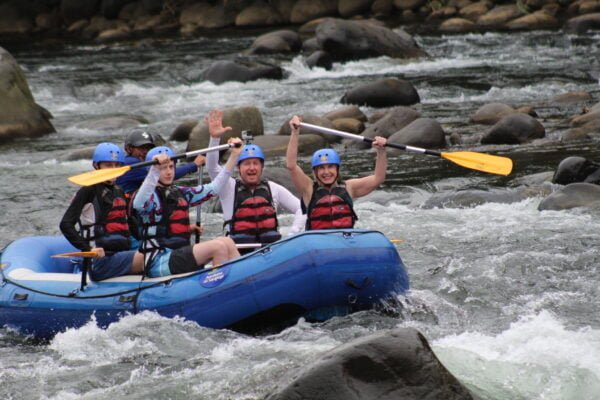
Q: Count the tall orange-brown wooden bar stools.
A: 0